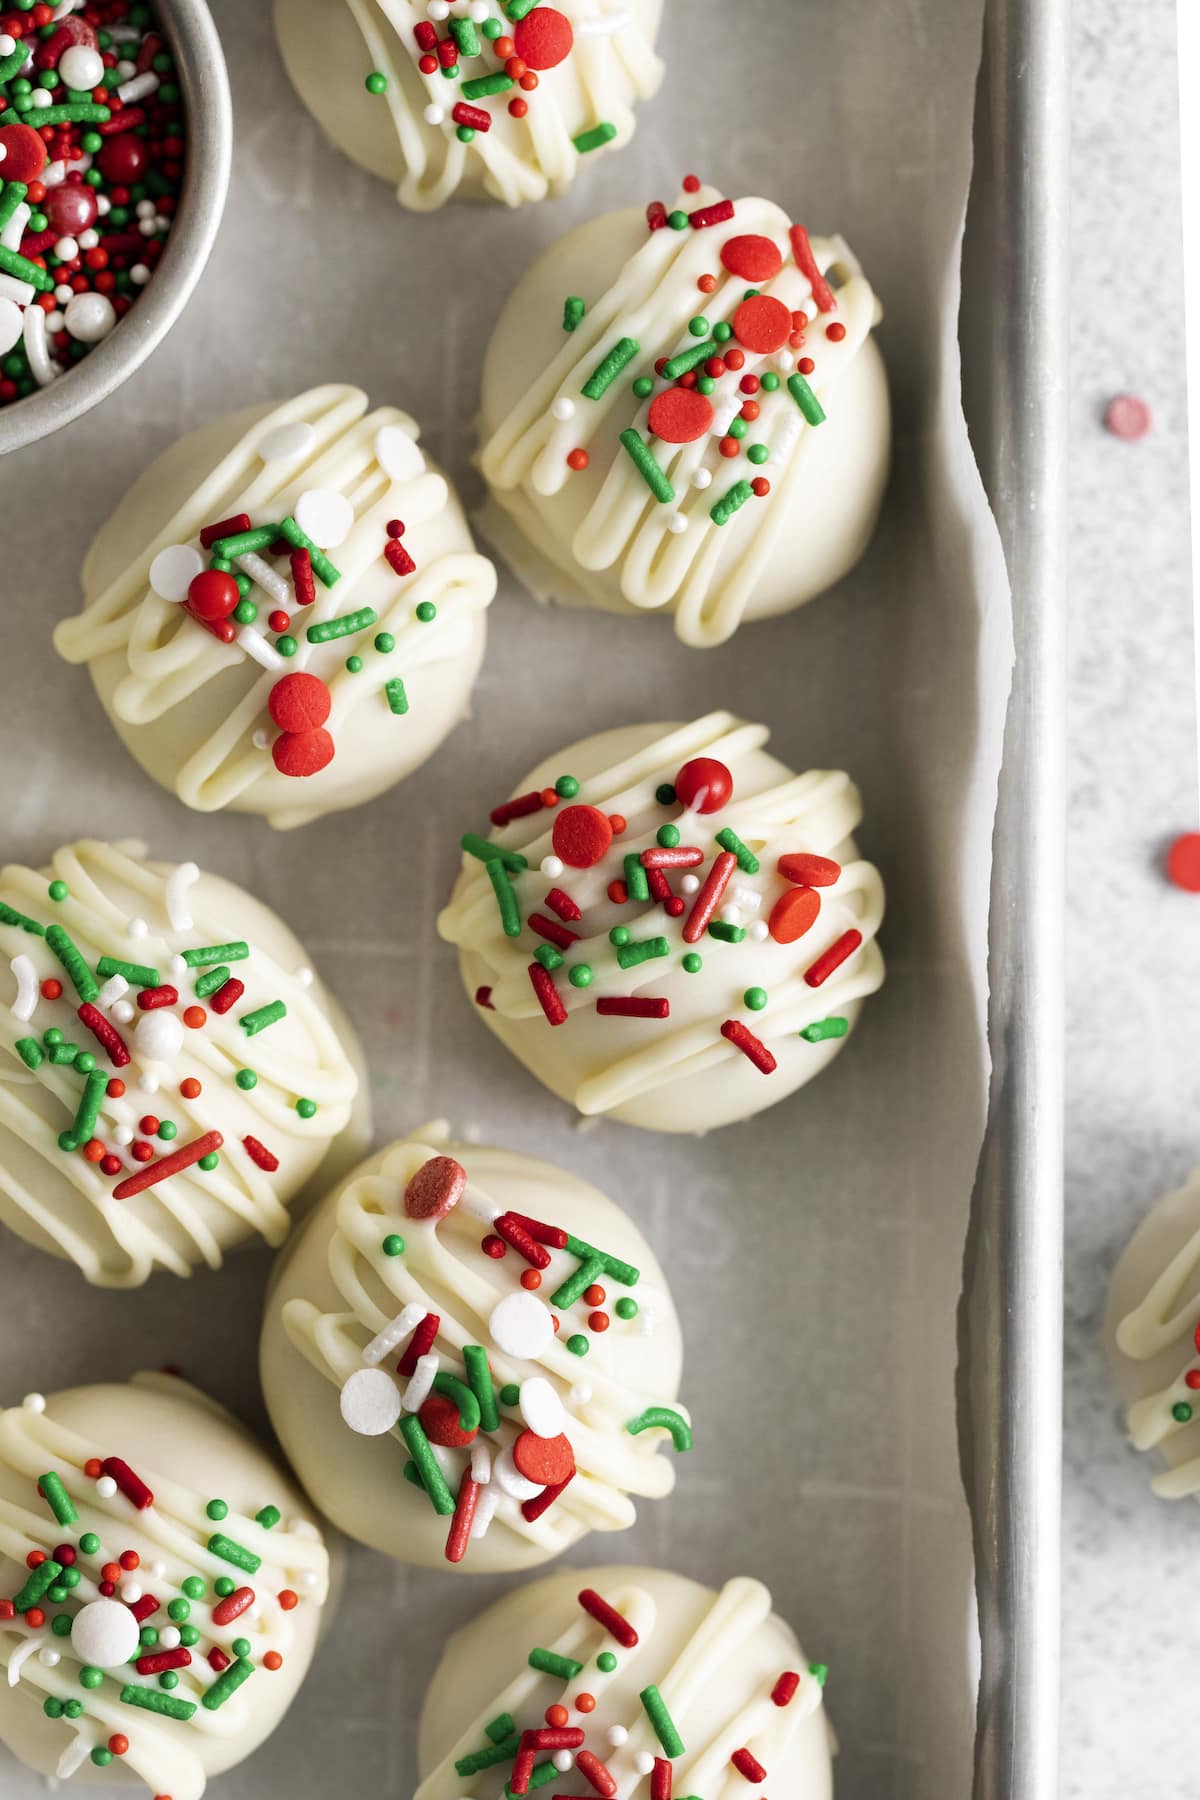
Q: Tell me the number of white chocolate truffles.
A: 9